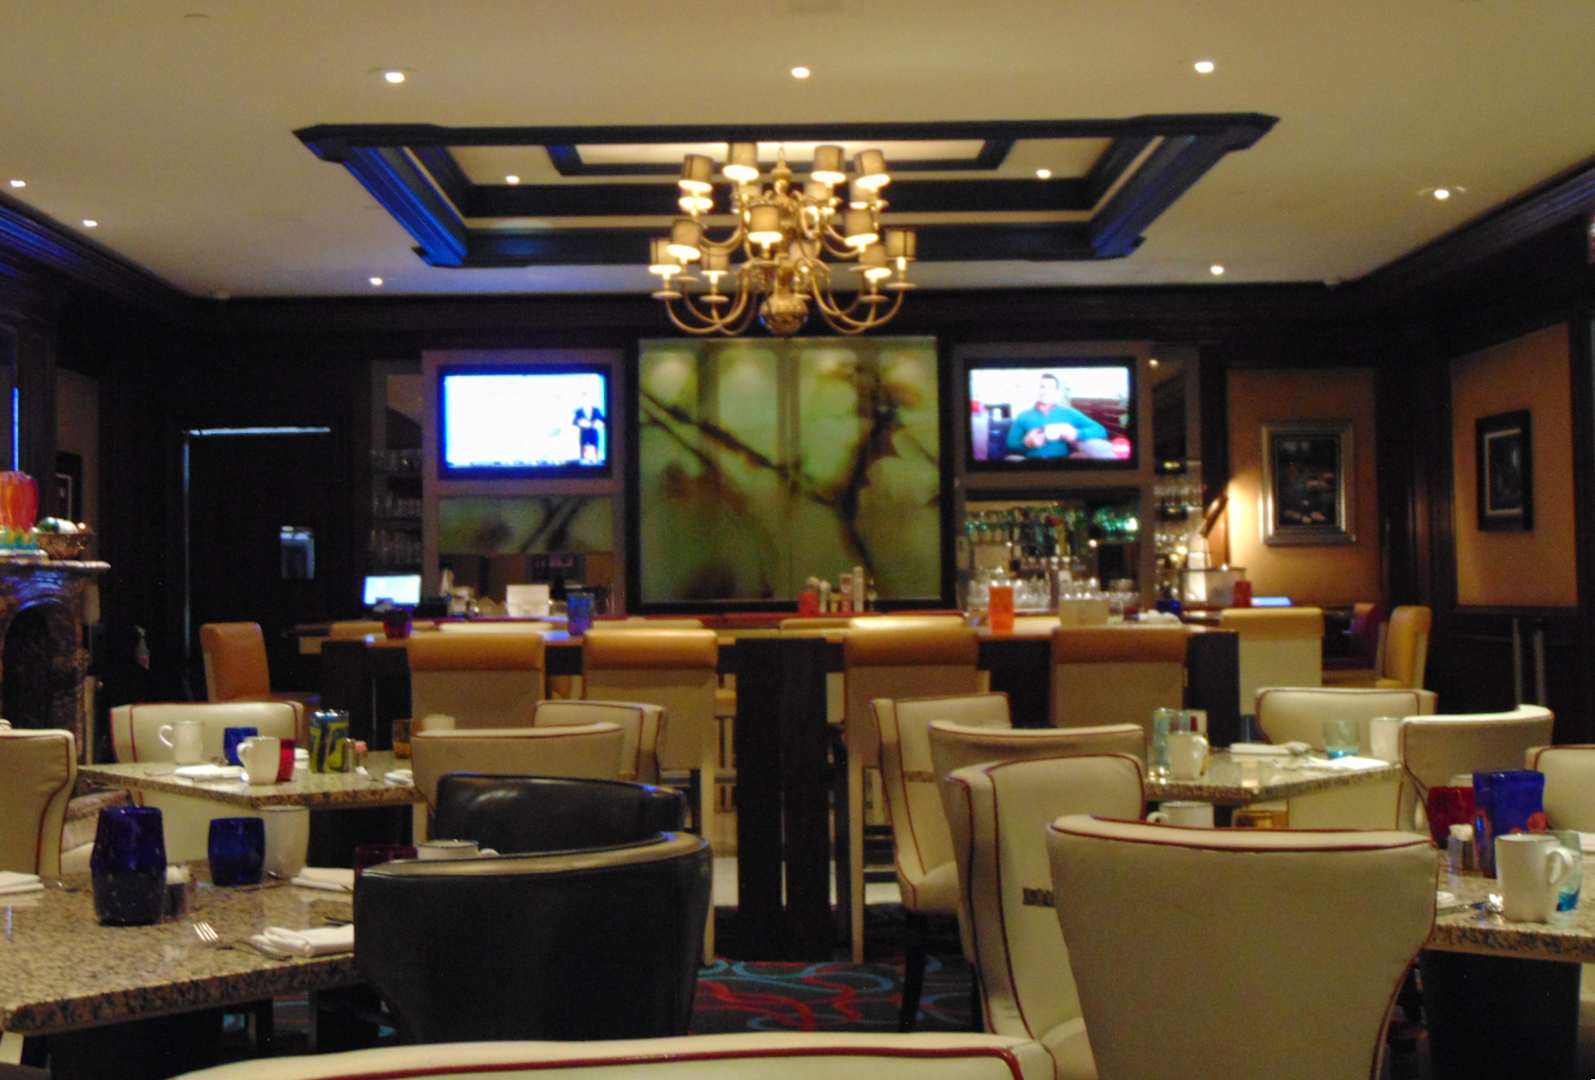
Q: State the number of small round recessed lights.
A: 10